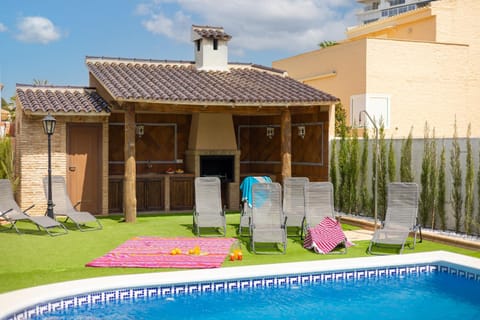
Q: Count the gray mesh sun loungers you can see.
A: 8